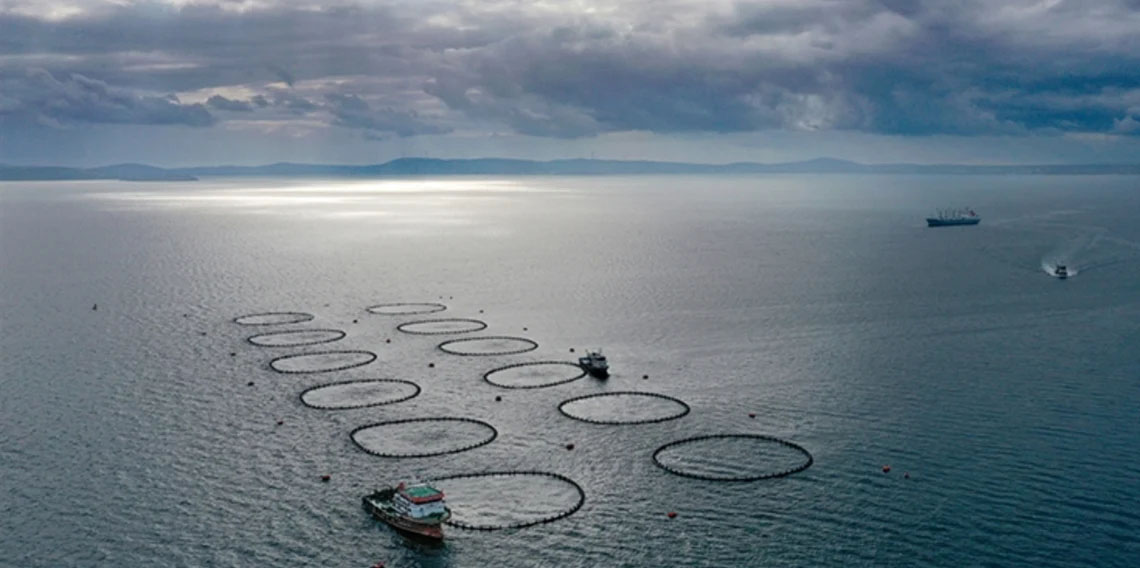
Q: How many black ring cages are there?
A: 12